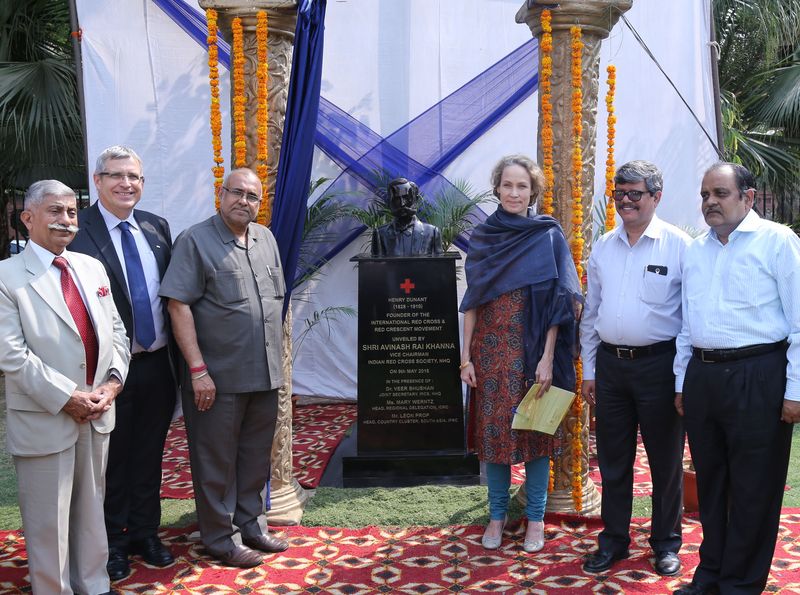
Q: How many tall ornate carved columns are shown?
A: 2